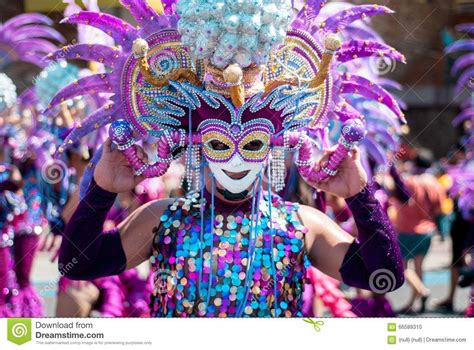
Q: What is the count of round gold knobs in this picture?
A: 3